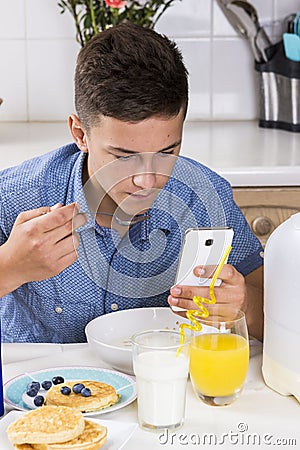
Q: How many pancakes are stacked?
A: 2